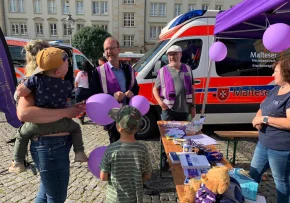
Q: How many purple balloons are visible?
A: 5